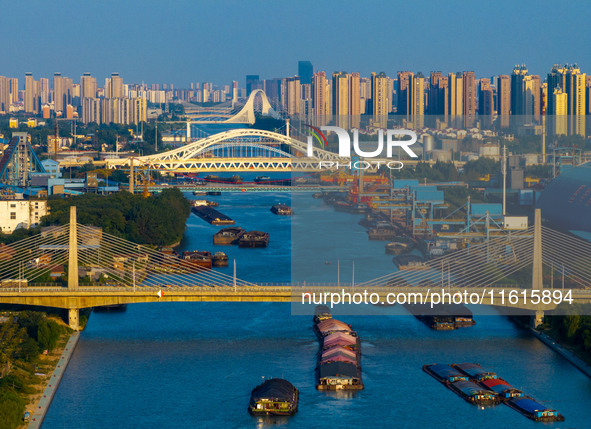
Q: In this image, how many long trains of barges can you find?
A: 2